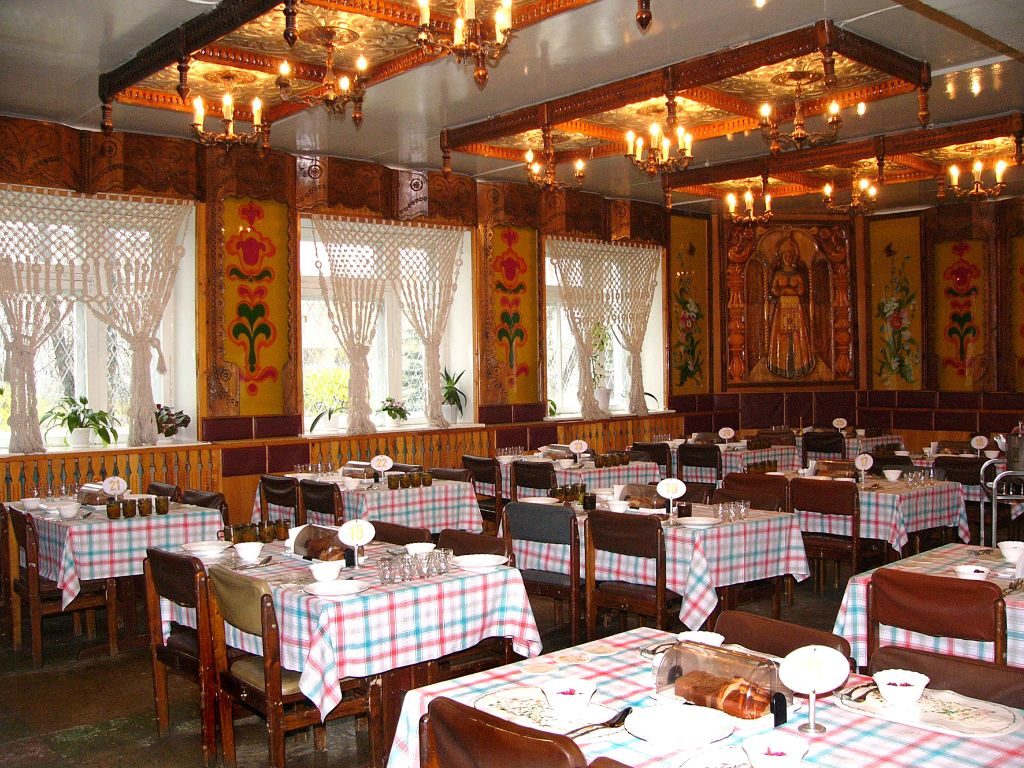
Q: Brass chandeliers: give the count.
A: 9